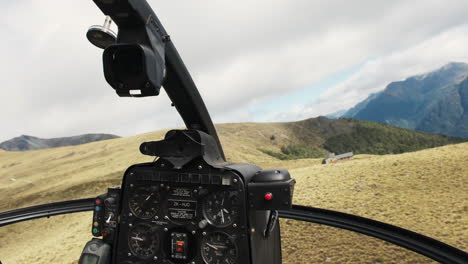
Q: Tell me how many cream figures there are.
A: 0